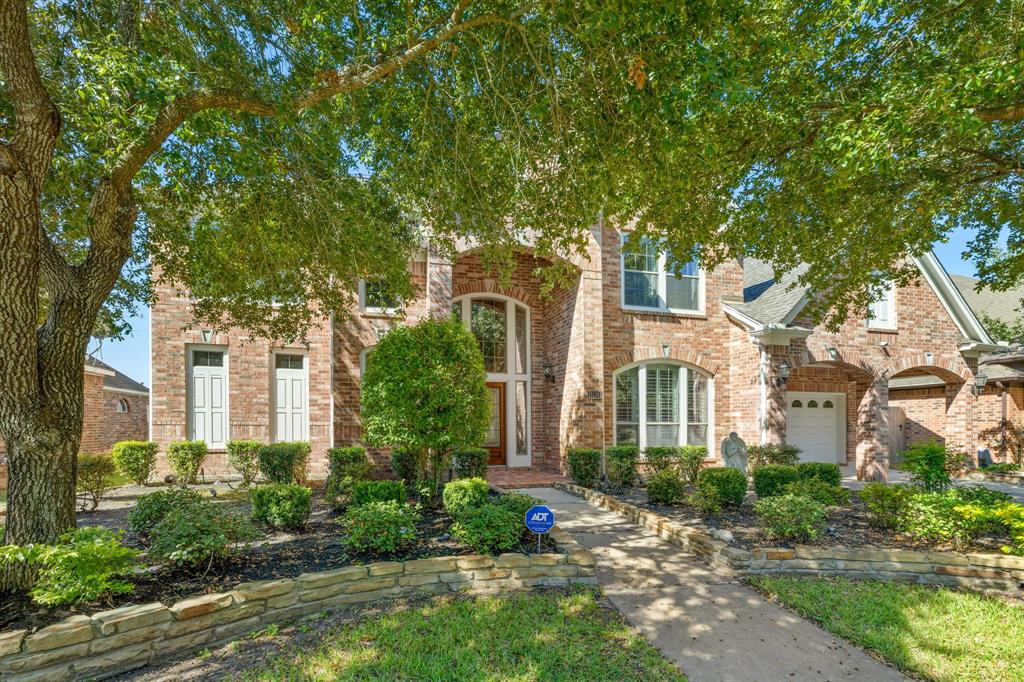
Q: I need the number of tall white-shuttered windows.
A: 2